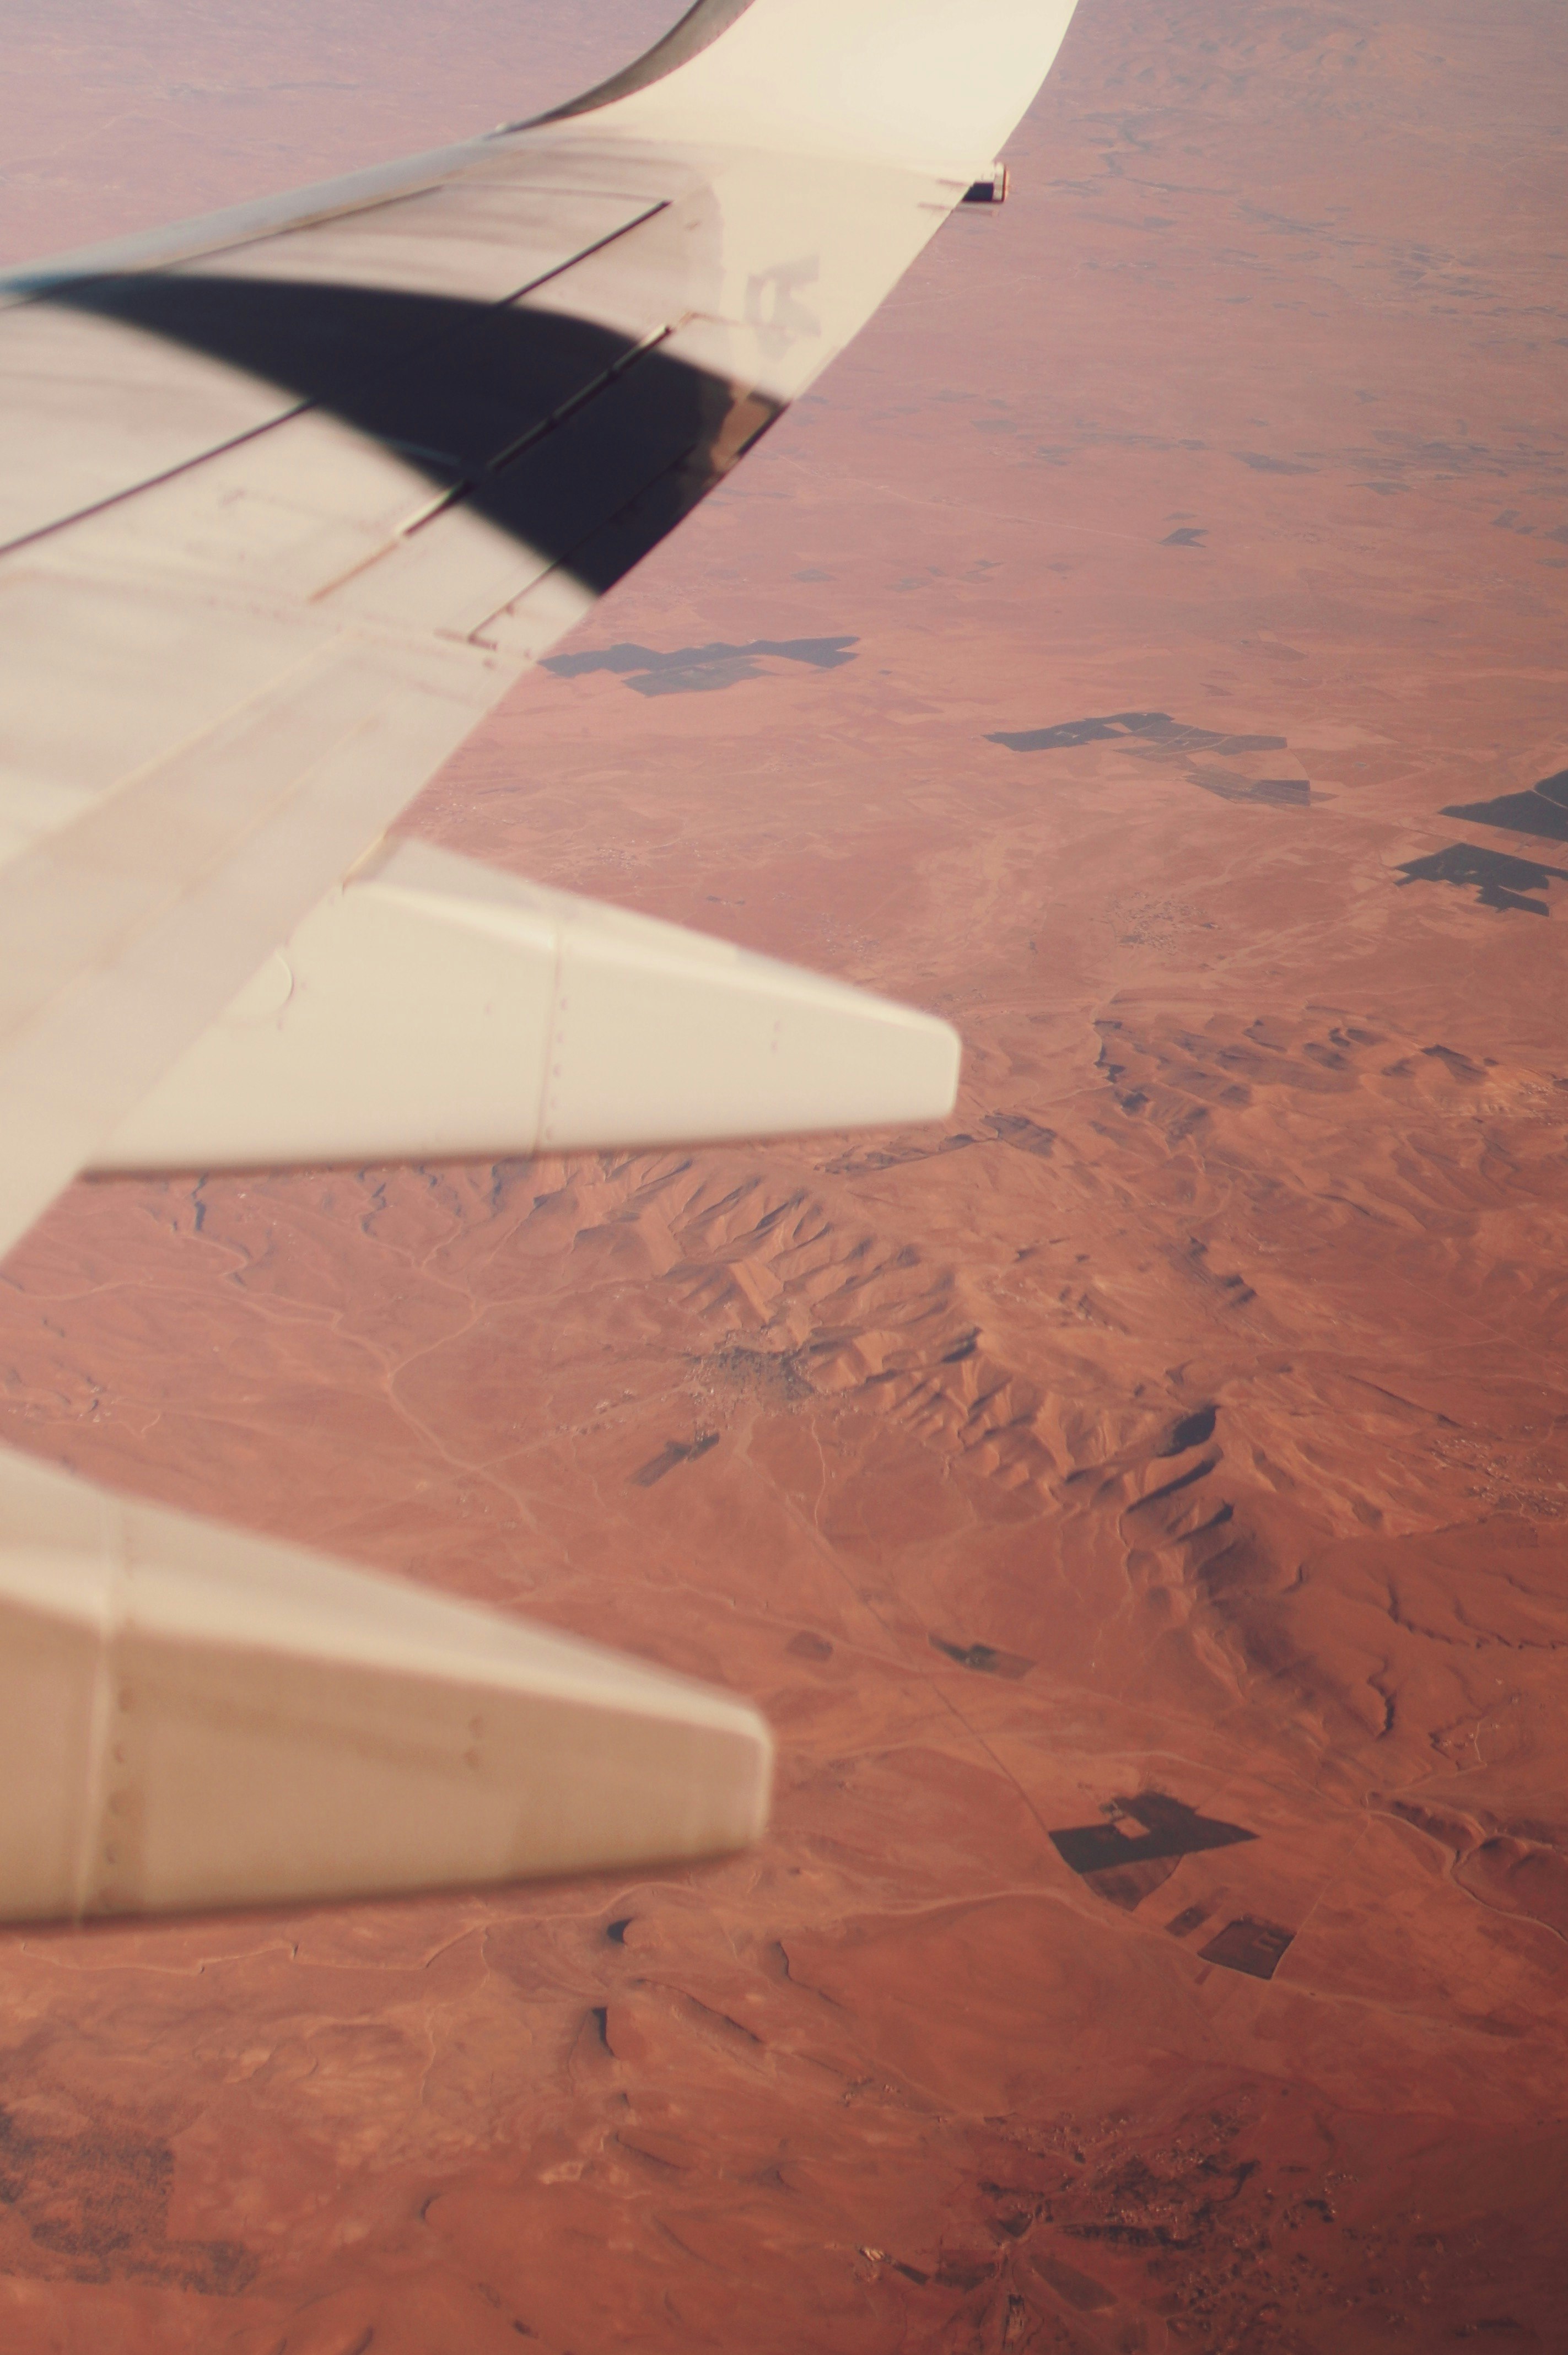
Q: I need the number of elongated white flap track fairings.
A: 2